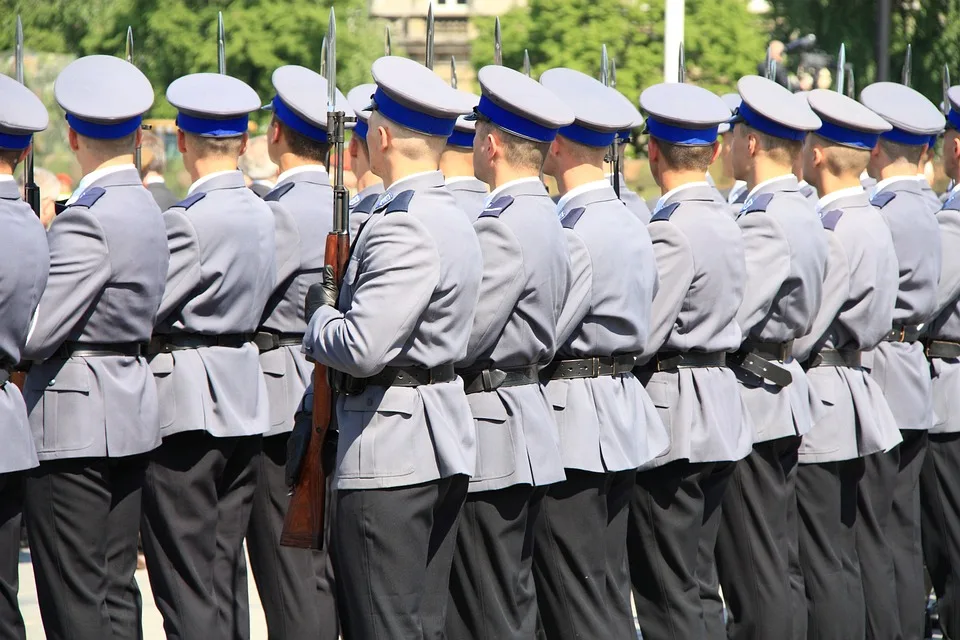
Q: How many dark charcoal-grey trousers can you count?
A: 12